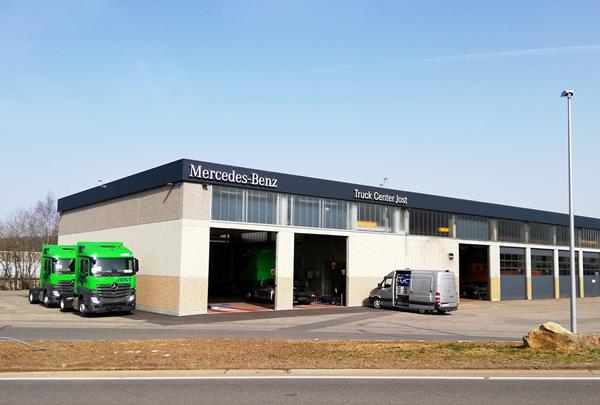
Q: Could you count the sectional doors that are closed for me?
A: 4